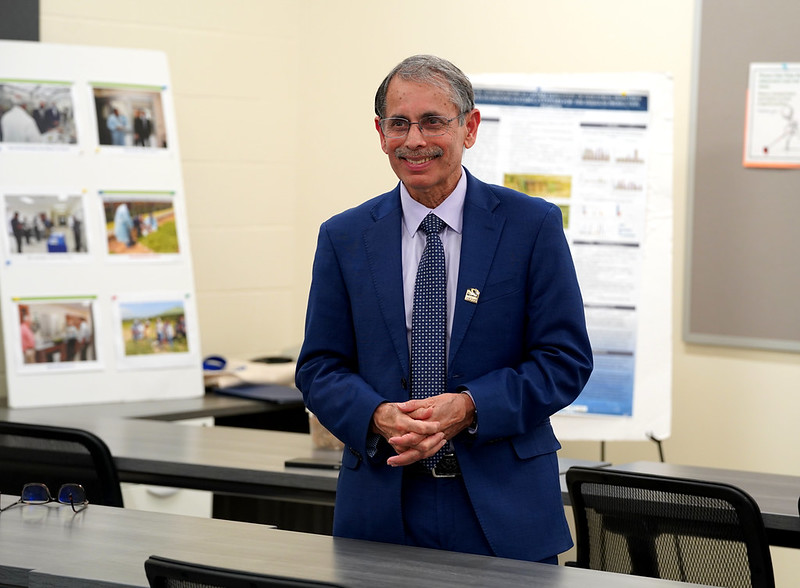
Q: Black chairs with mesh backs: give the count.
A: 3